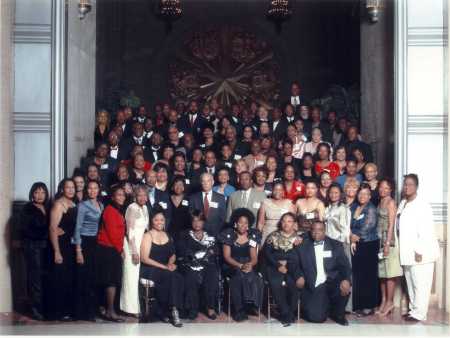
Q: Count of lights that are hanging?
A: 4